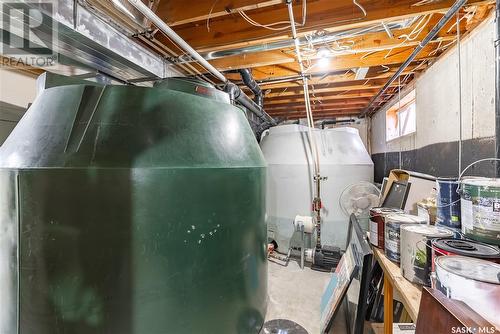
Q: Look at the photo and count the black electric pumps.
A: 1